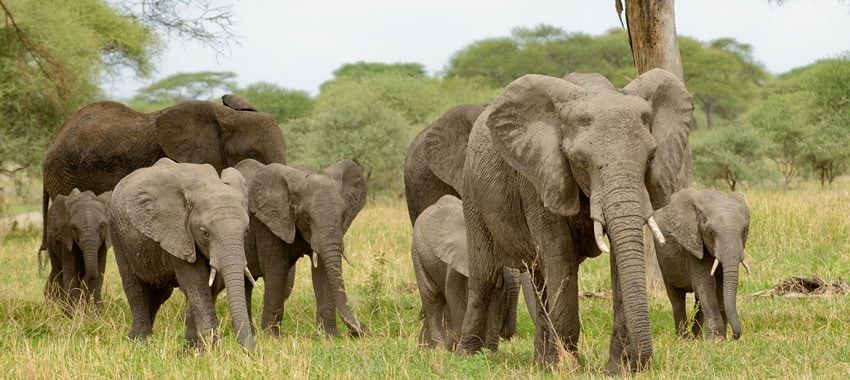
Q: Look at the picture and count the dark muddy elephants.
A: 1